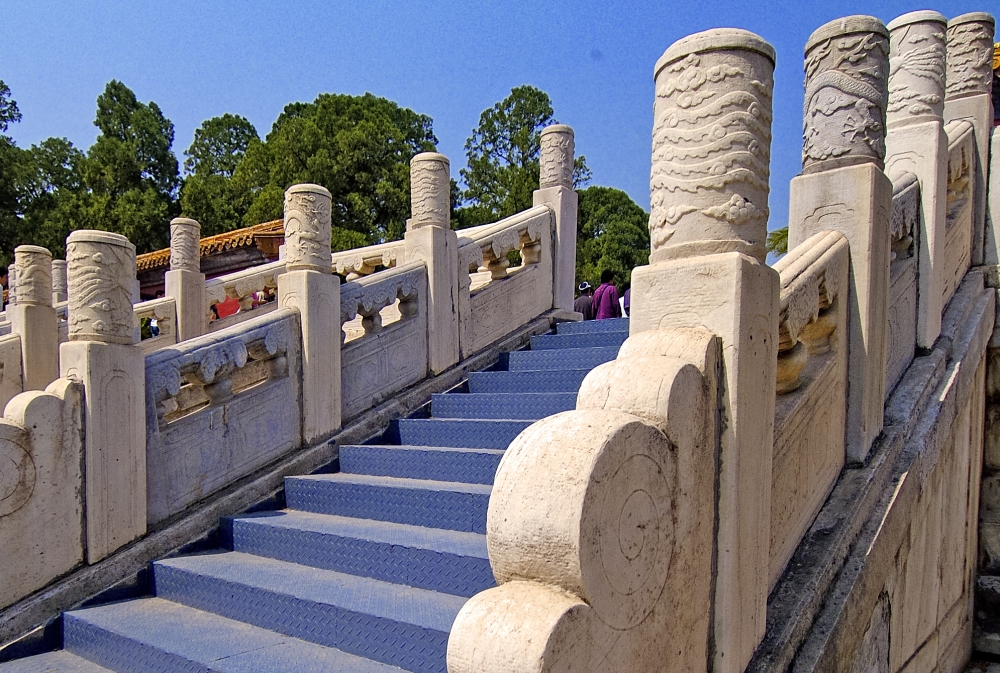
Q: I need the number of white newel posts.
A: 12